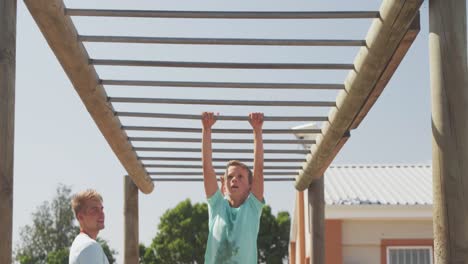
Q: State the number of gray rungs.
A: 13